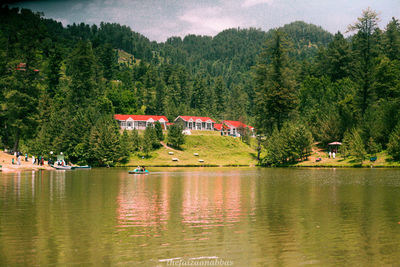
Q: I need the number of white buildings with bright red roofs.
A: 3